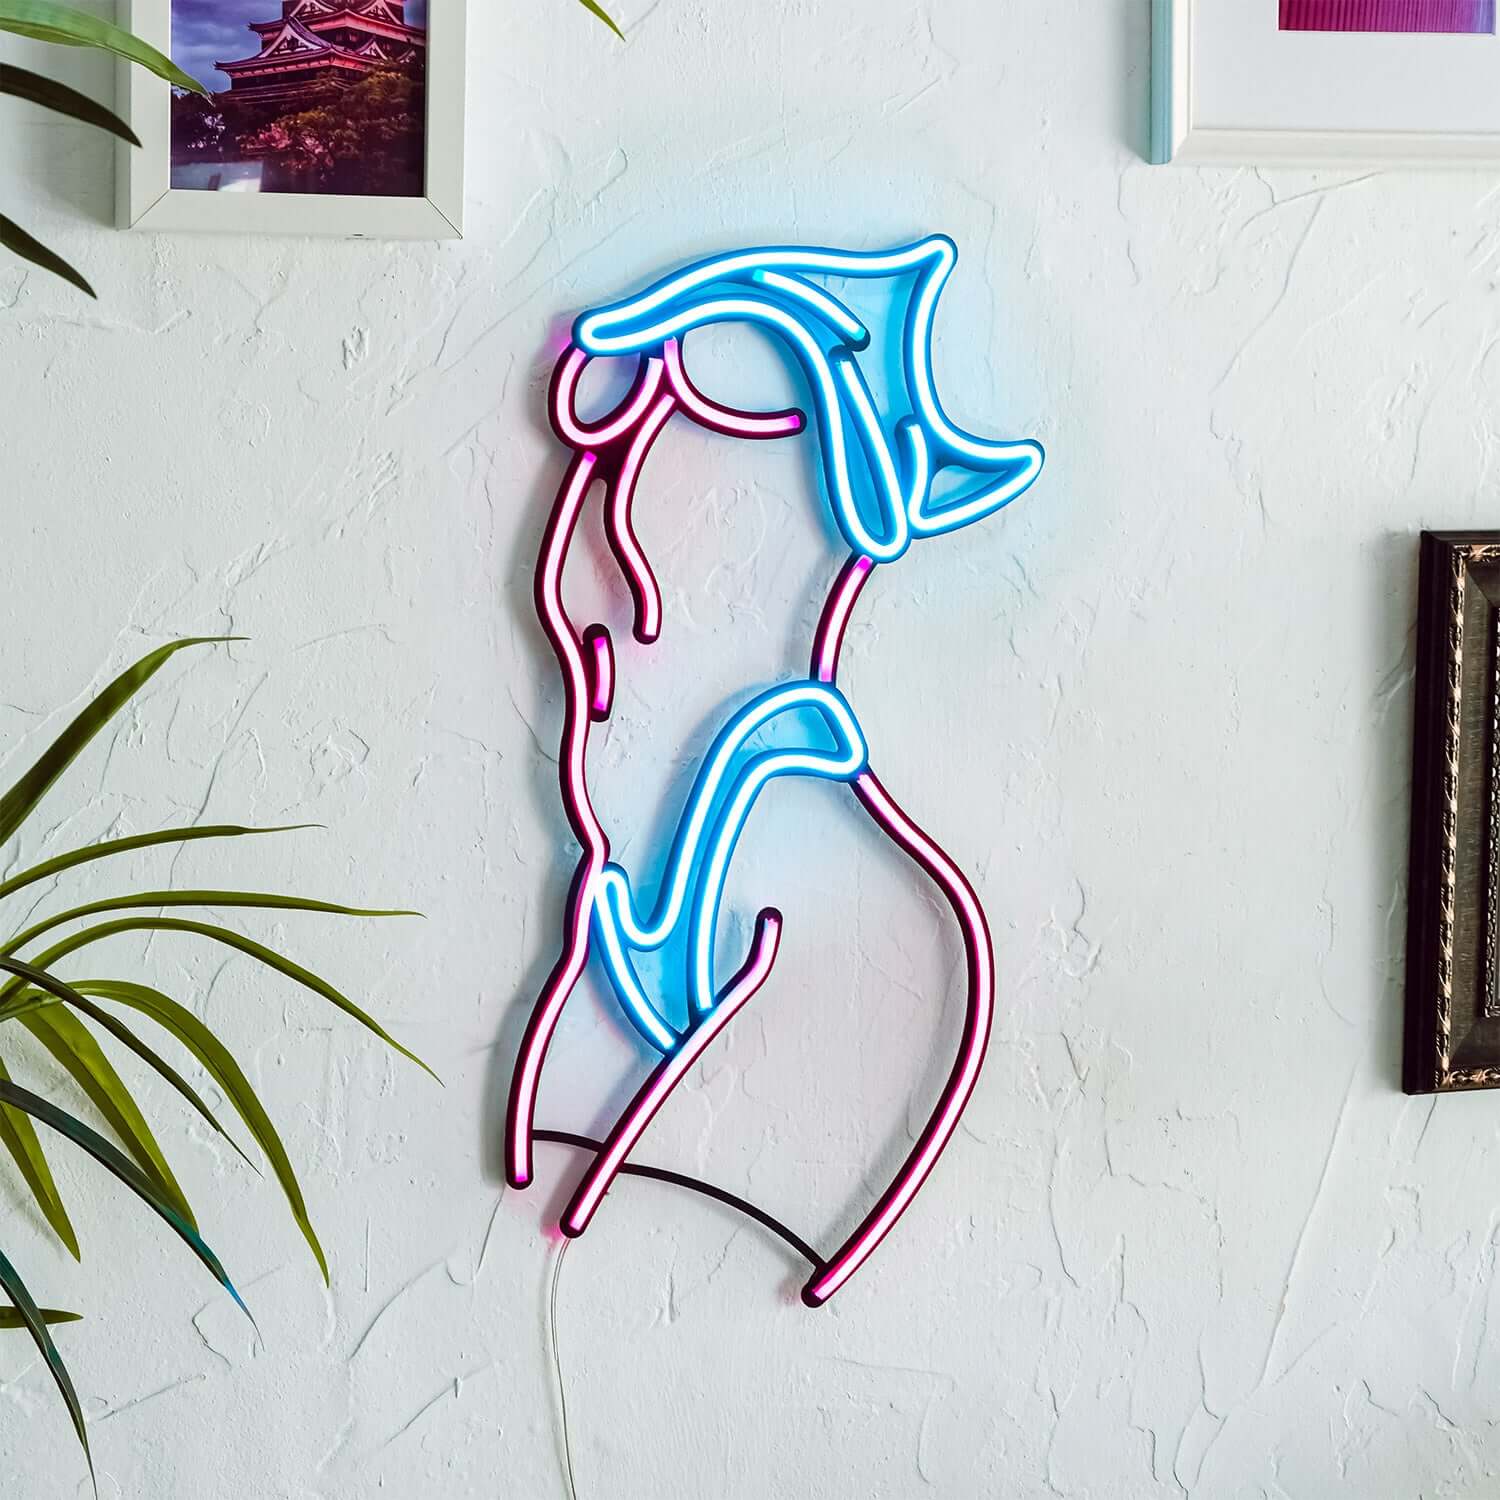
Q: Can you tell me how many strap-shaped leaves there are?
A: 15